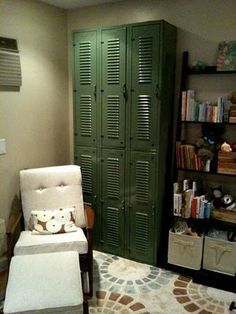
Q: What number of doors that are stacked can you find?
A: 6